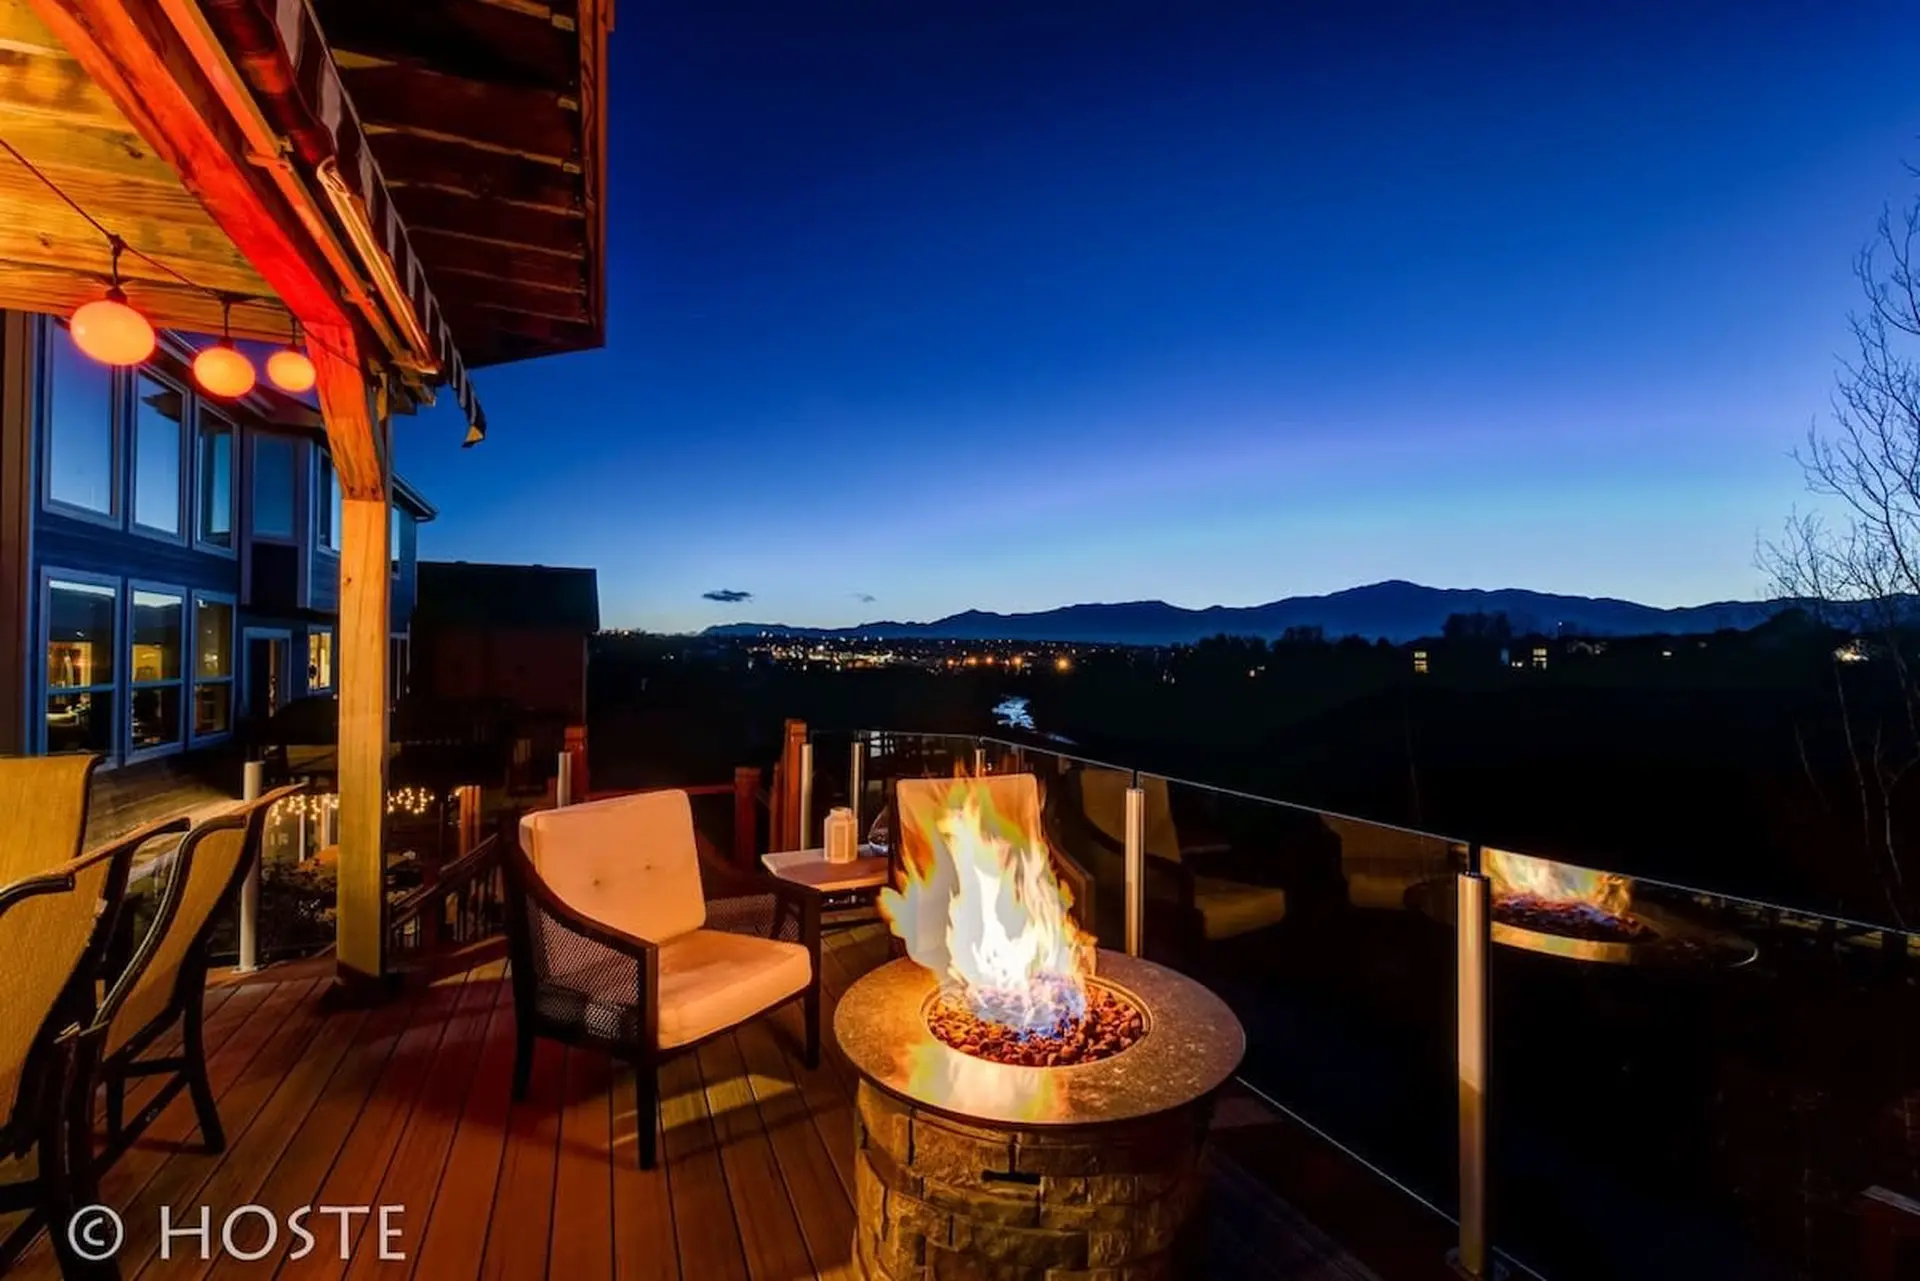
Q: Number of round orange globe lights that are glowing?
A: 3